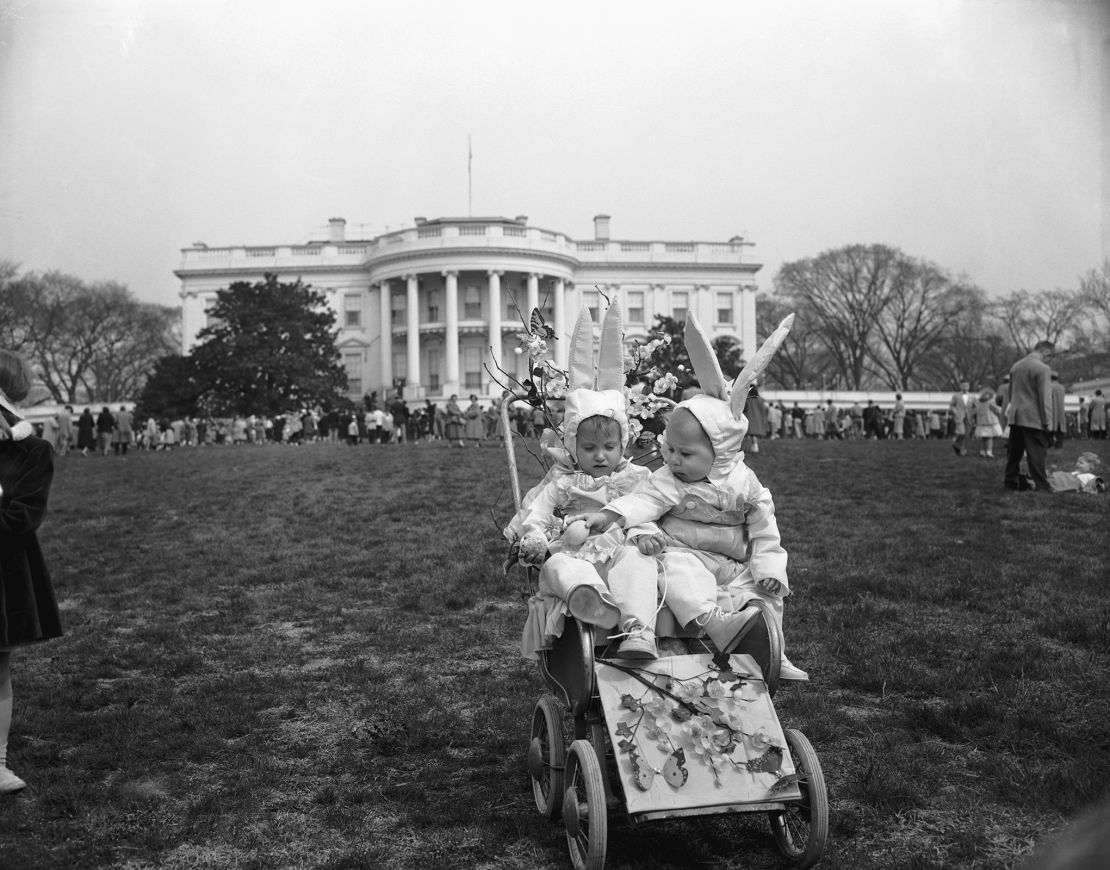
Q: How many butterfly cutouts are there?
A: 3